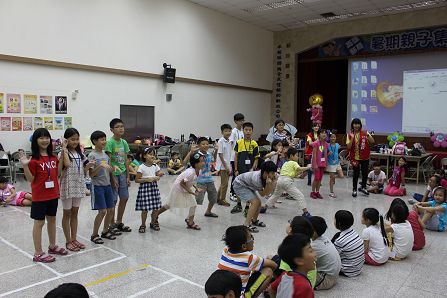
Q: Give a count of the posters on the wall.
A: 12